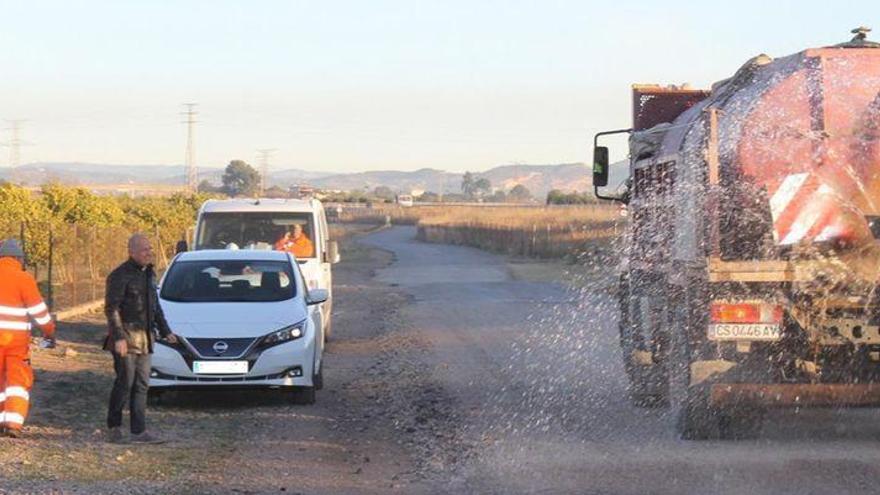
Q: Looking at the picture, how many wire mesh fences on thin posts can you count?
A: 1